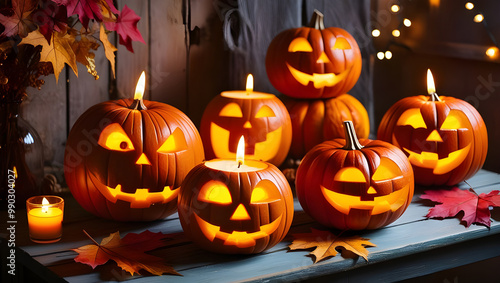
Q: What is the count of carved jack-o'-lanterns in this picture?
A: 6